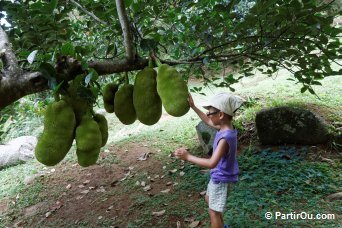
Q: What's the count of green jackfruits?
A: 8